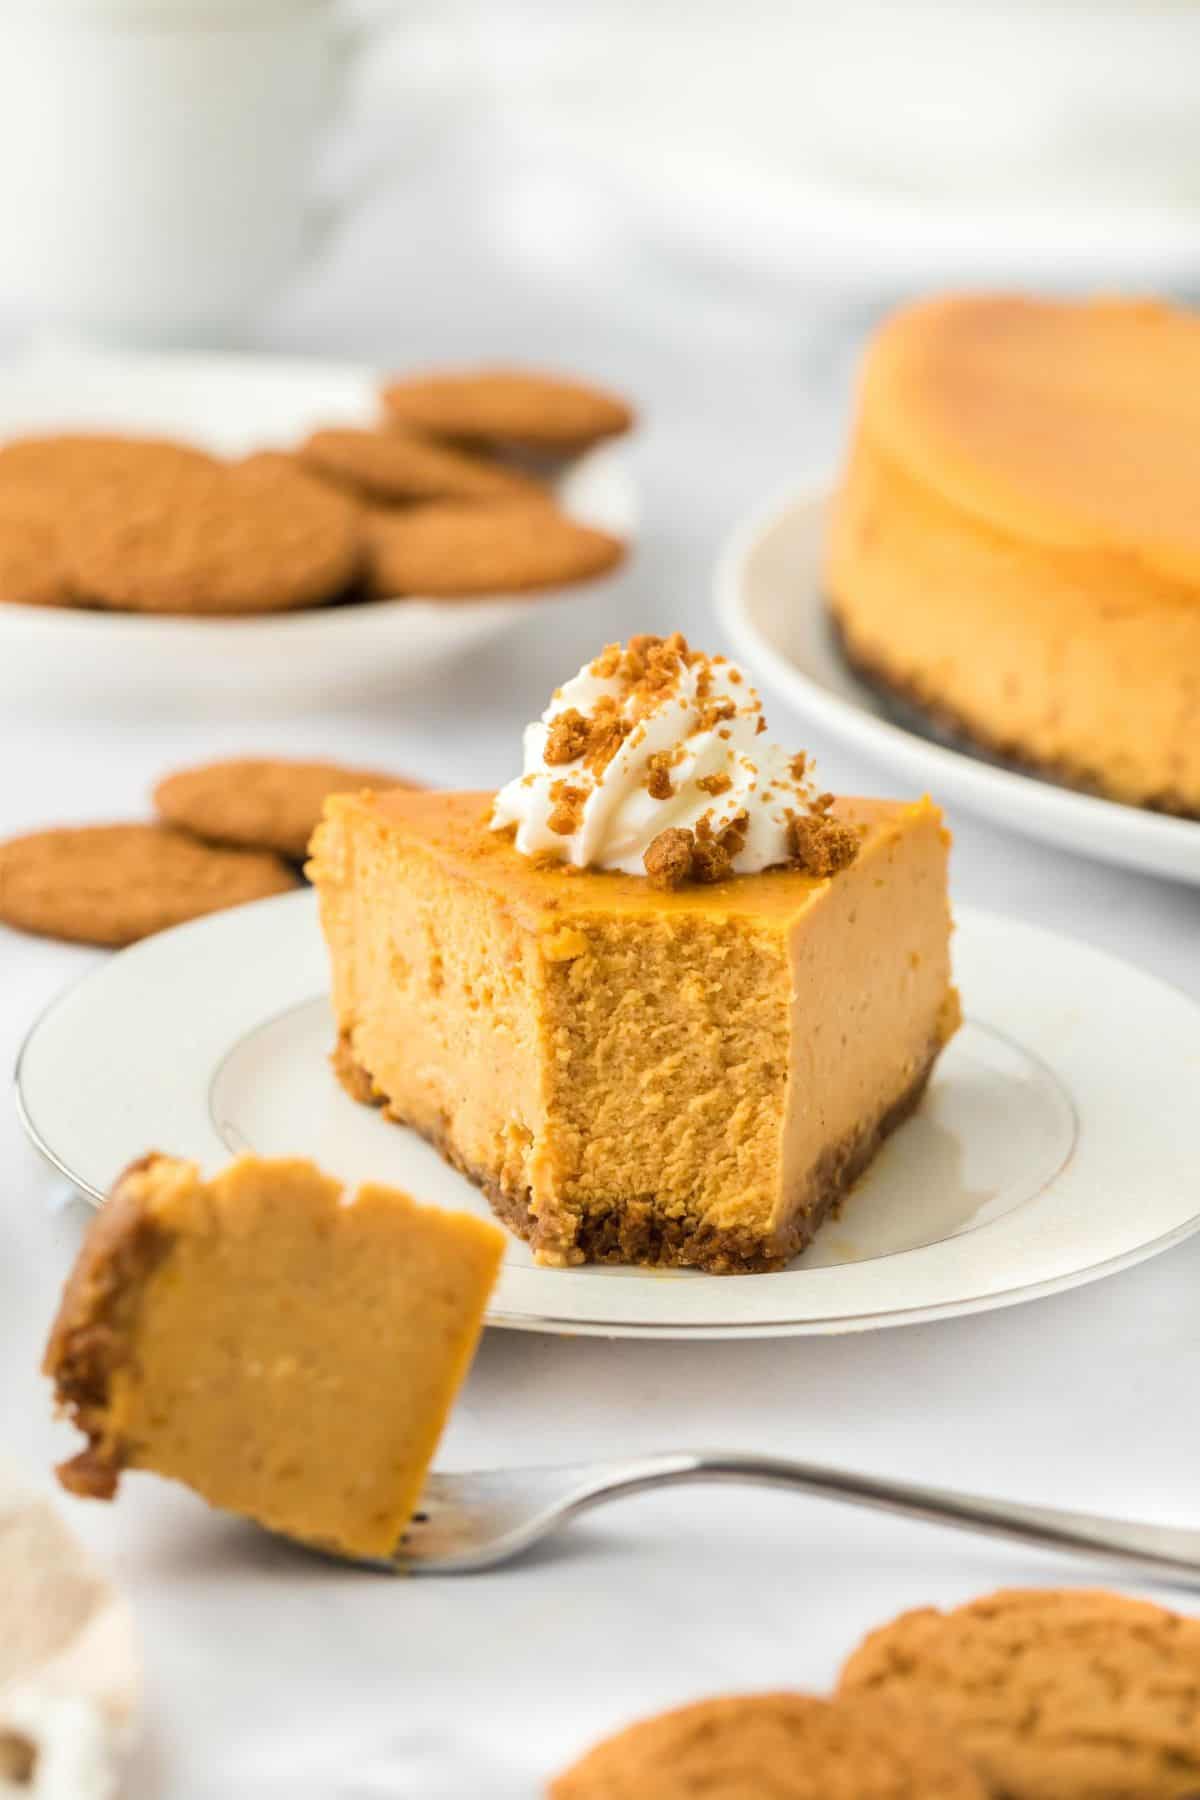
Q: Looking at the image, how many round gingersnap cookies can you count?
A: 9